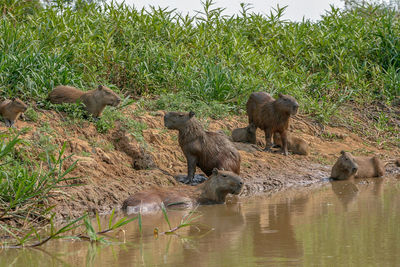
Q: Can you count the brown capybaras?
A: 8